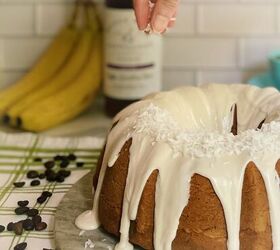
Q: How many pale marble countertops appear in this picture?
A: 1